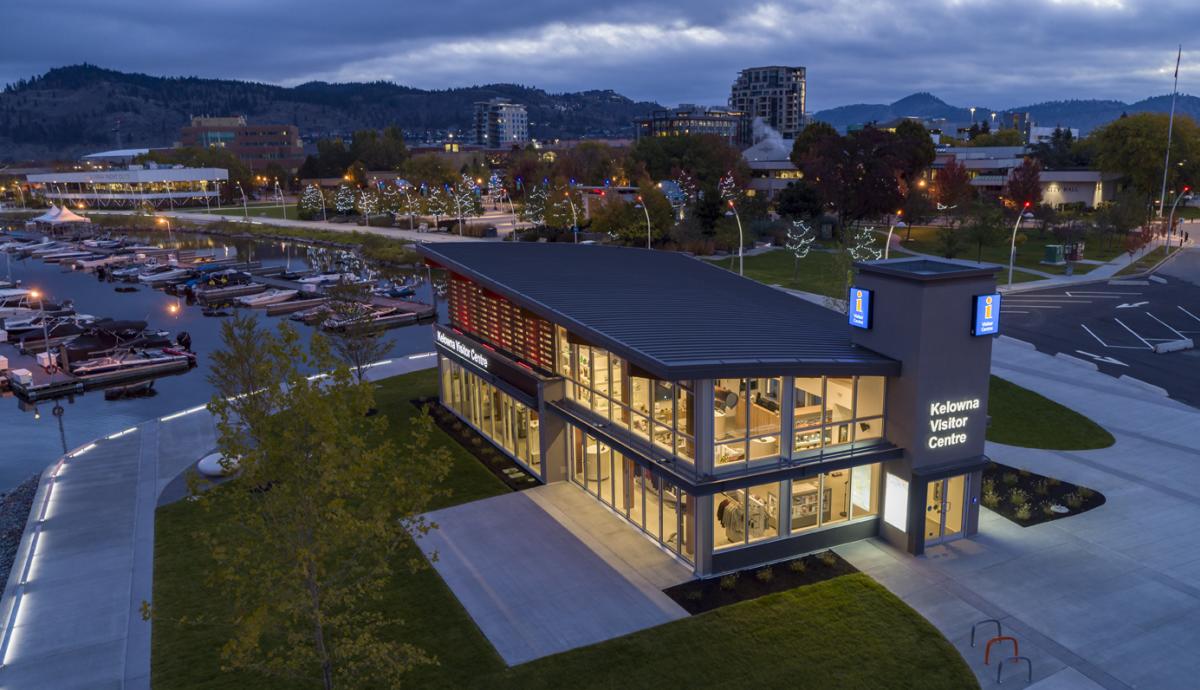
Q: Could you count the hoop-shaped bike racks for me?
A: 3